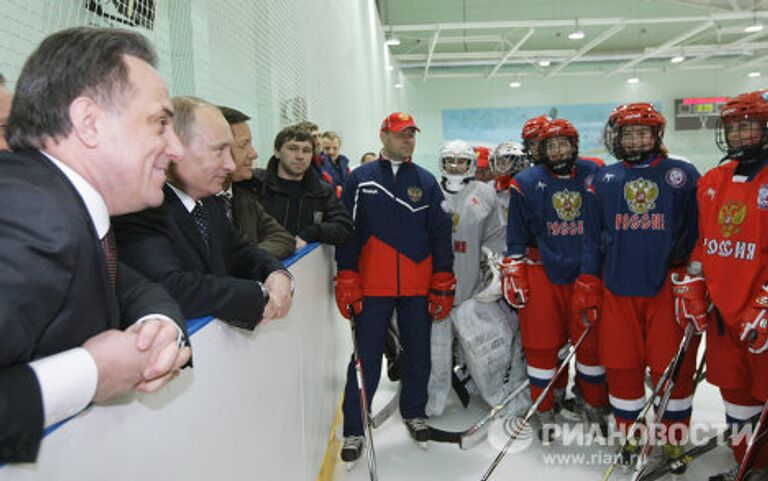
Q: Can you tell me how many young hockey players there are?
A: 6